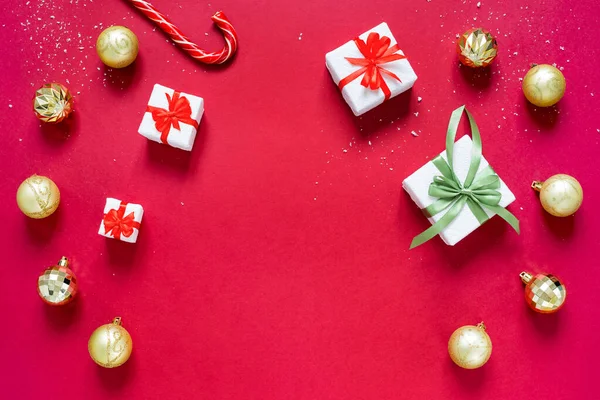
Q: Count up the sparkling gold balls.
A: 10